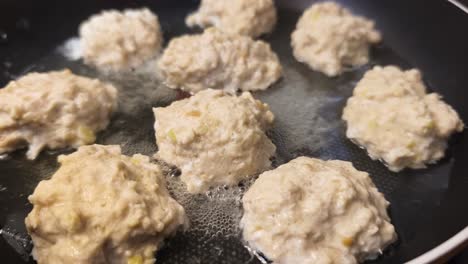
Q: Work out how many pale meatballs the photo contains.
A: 9